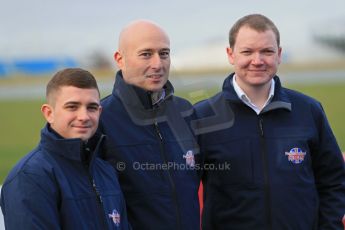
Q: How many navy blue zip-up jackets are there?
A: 3